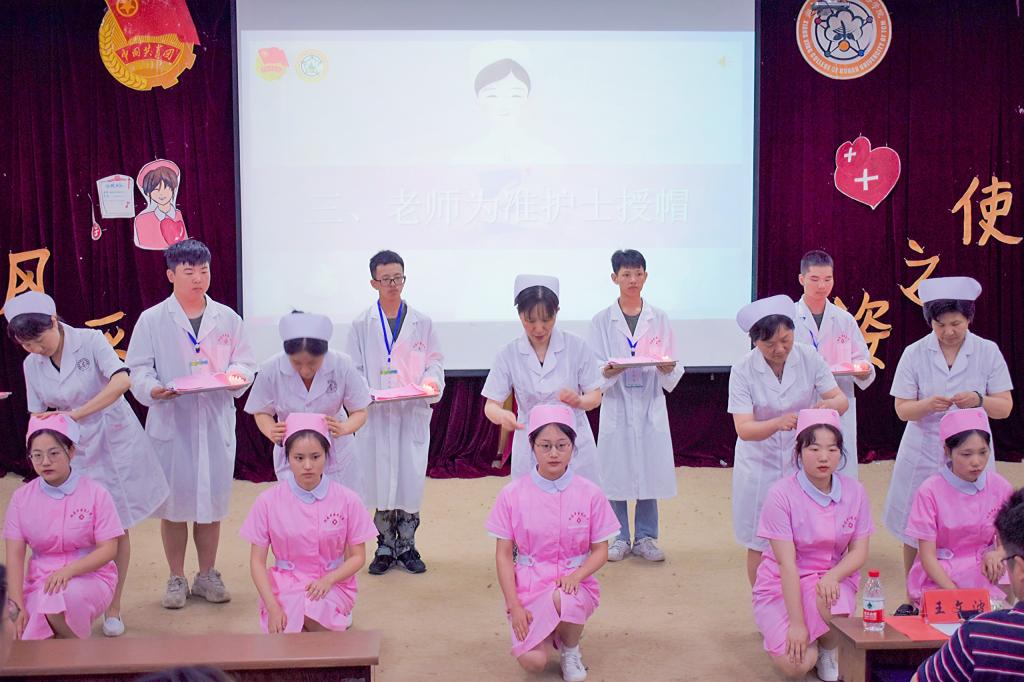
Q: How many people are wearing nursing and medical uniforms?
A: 14